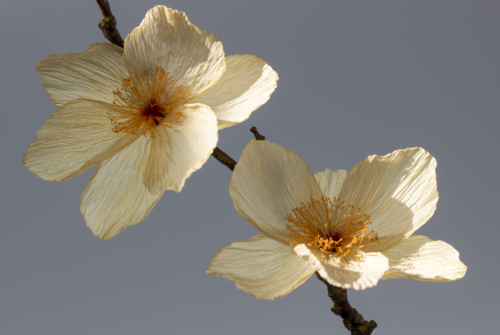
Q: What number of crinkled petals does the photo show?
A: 12